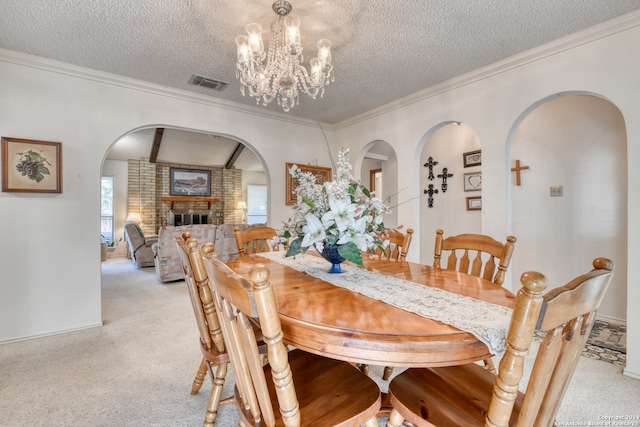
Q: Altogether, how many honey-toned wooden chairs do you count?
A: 6